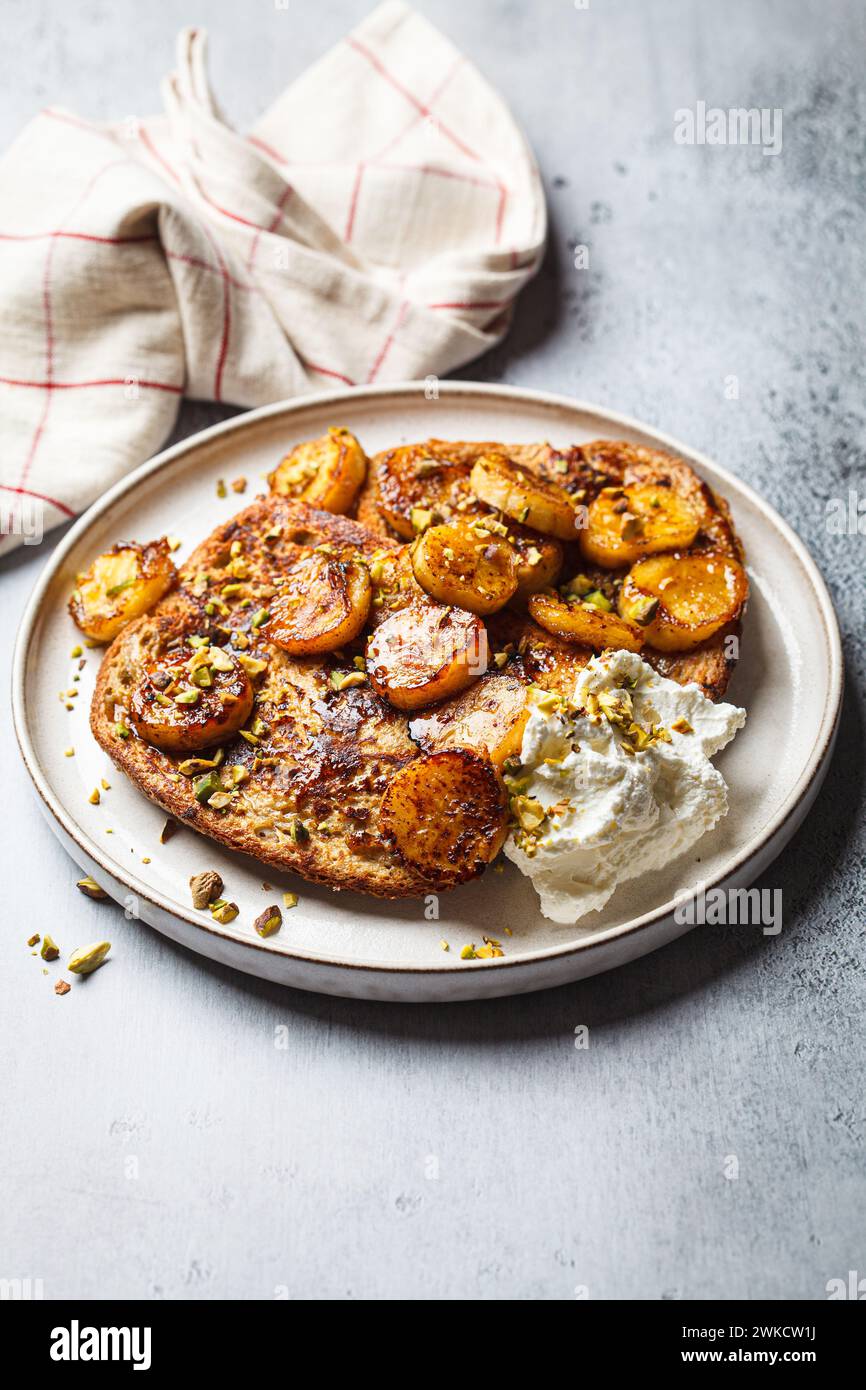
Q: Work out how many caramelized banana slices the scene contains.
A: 14